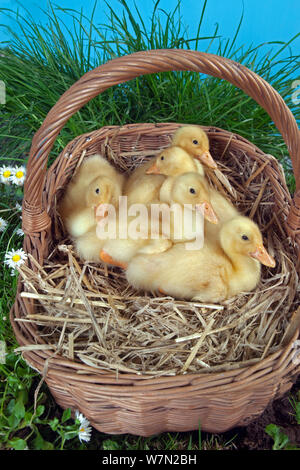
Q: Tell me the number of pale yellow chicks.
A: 5